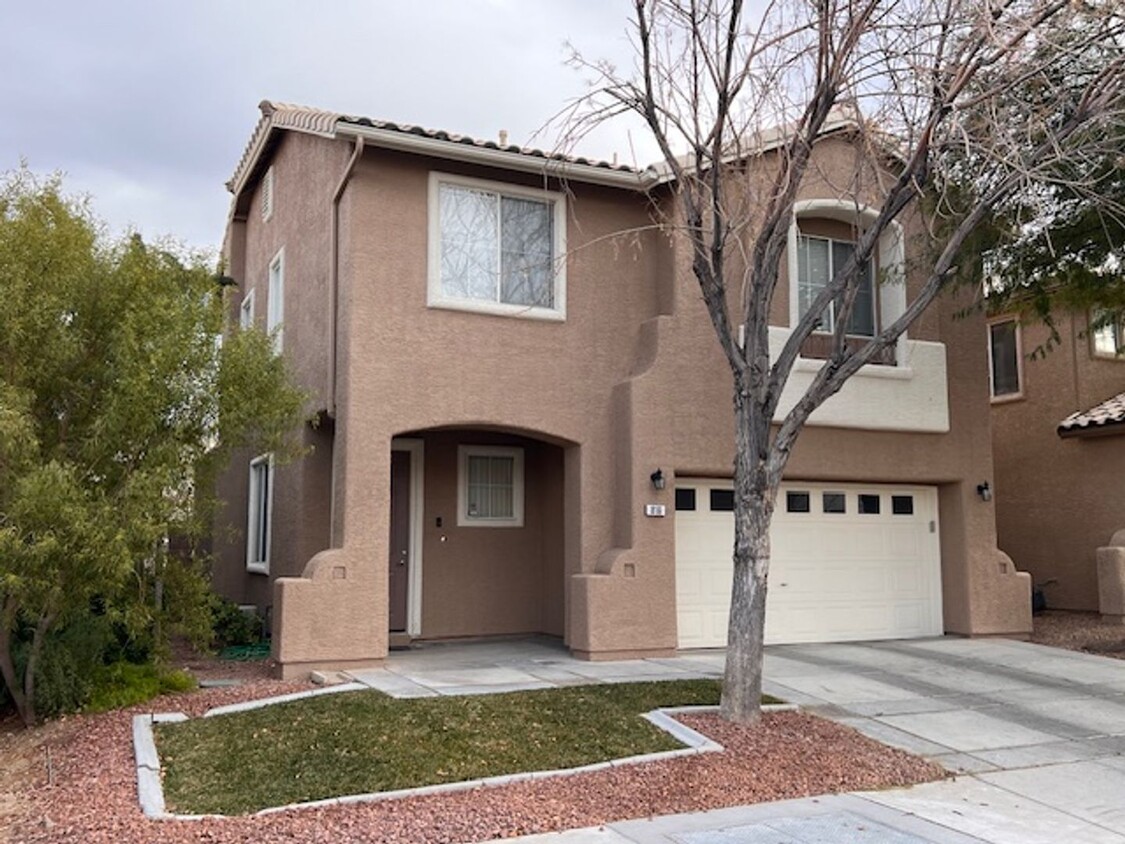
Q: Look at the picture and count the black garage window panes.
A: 6